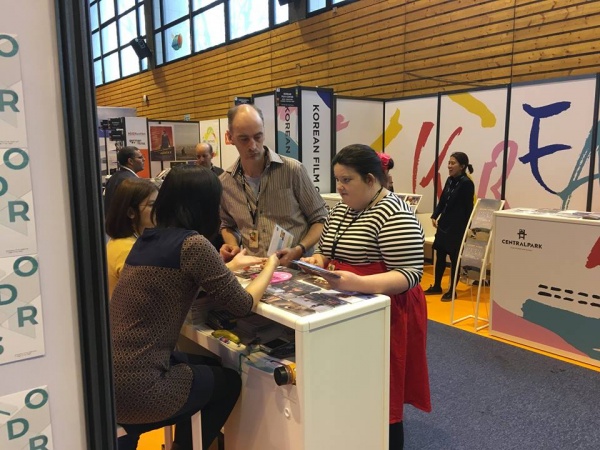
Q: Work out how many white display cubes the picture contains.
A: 2